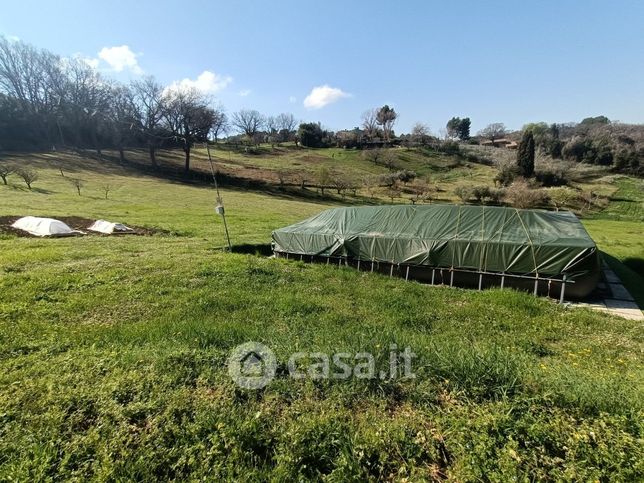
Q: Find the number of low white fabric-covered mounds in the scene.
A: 2